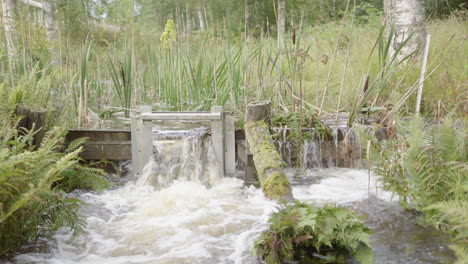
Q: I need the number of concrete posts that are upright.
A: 2